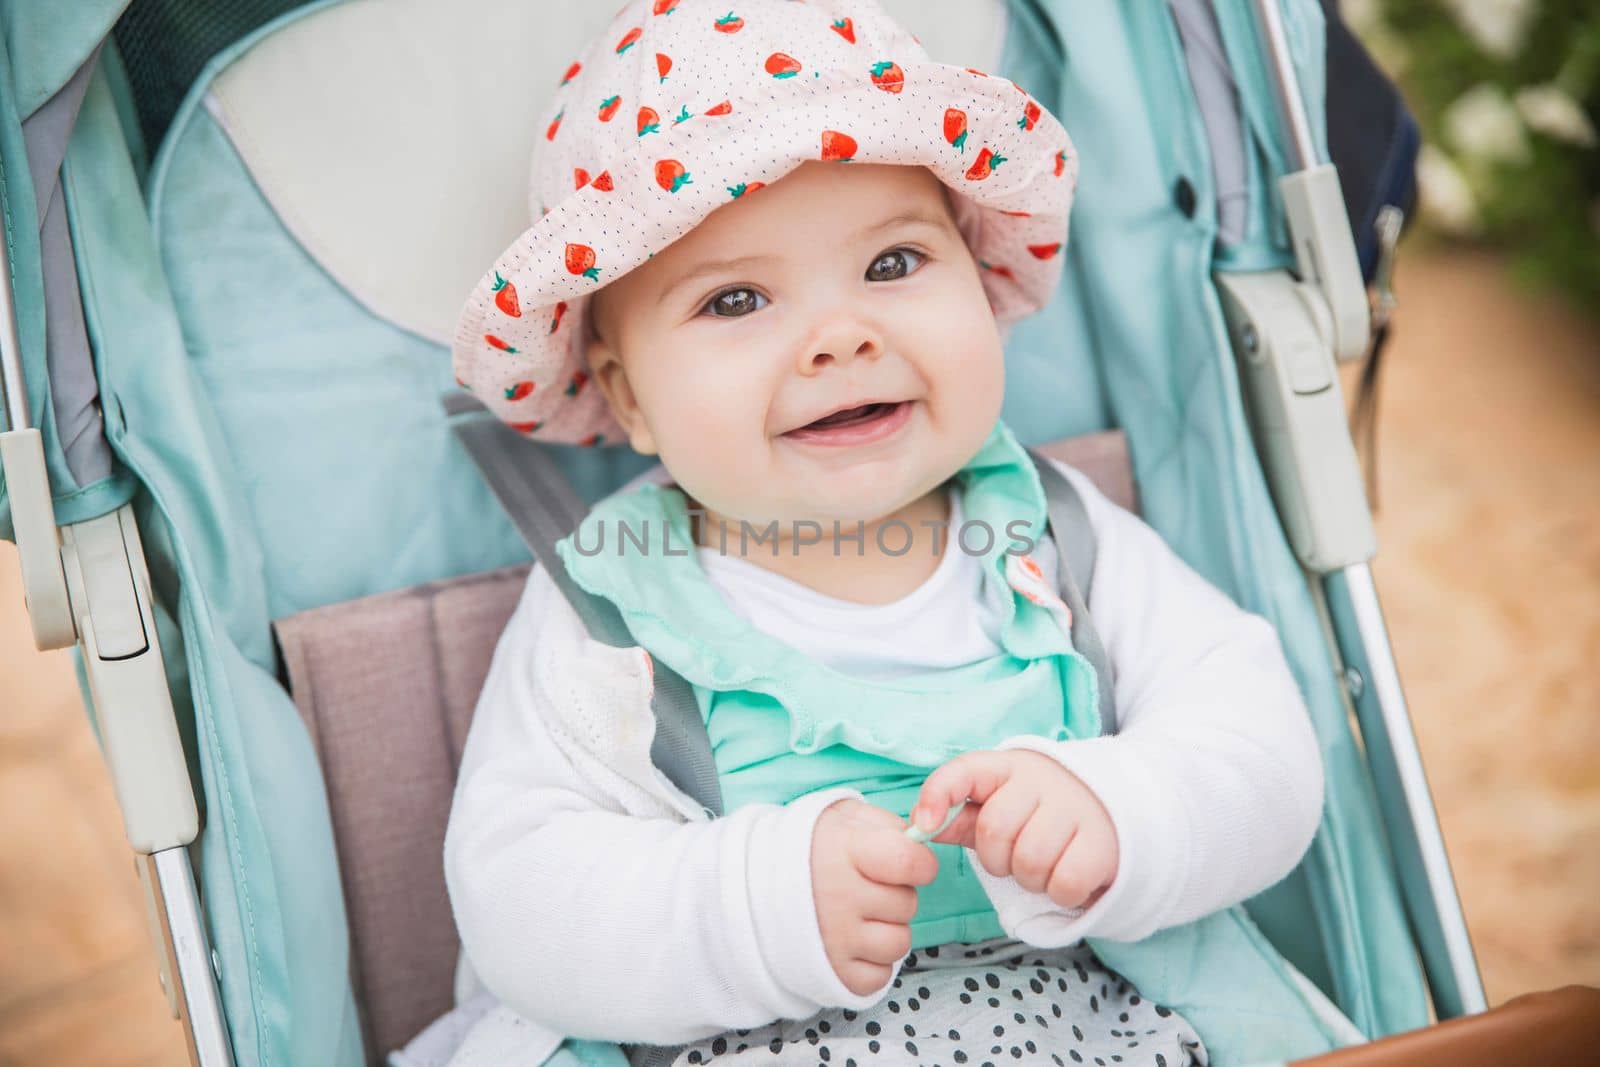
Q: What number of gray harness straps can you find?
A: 2